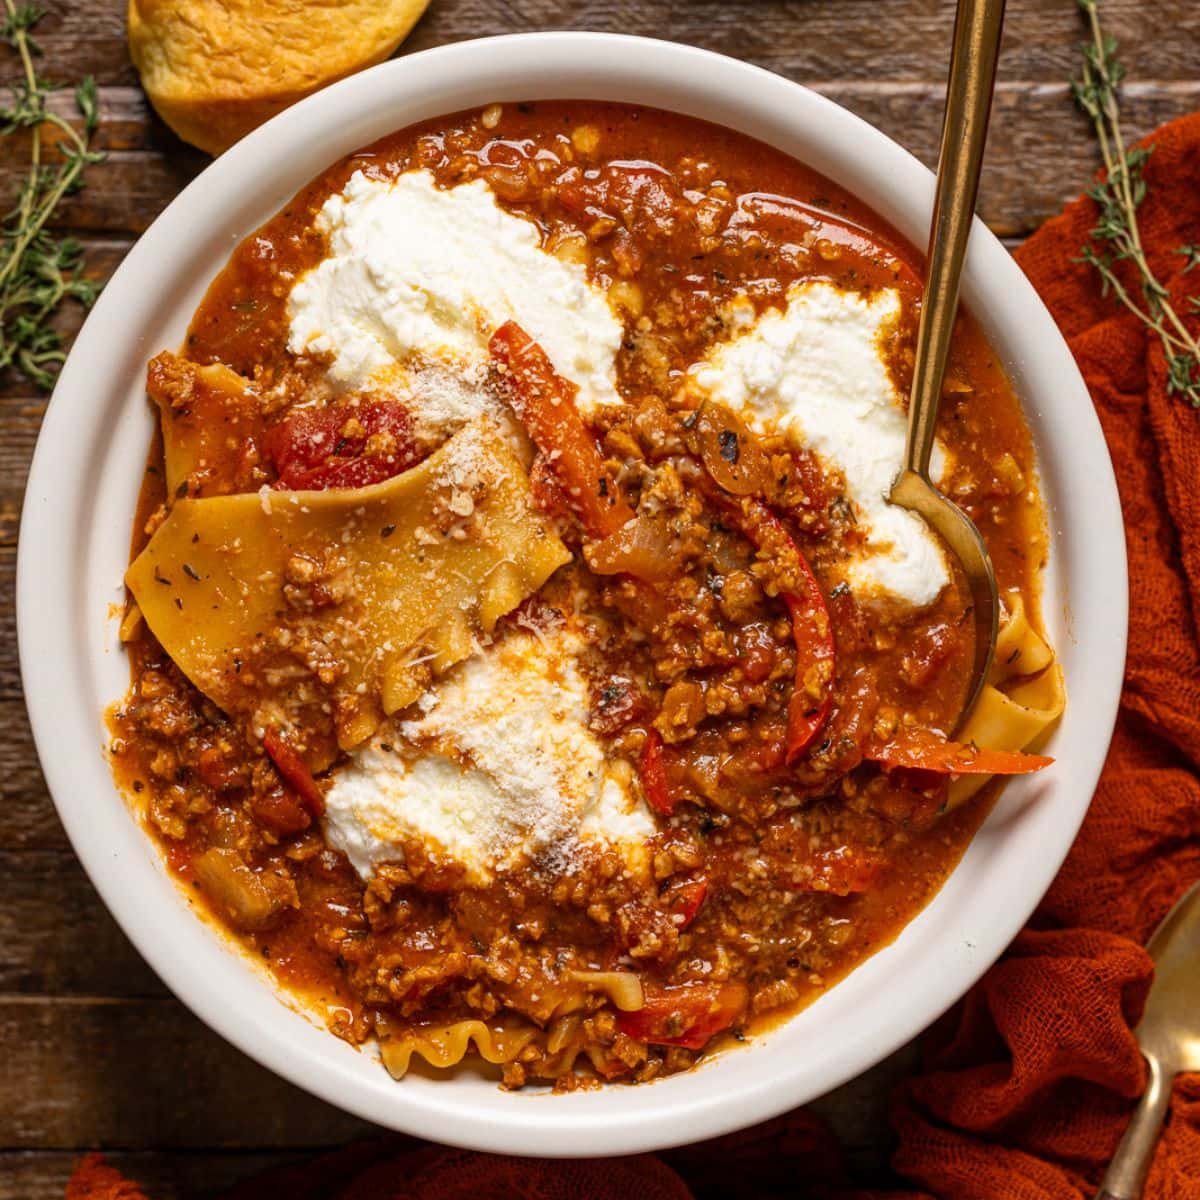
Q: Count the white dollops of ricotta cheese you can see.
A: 3